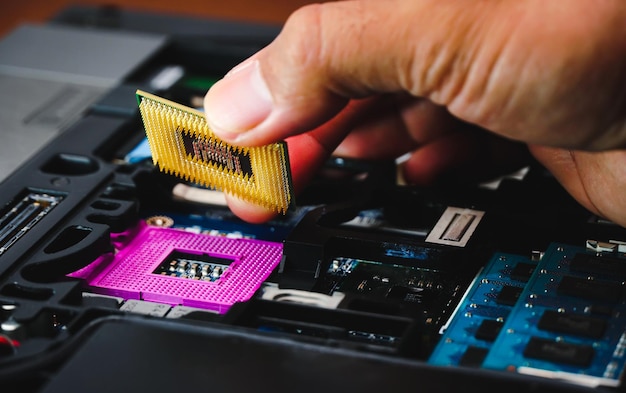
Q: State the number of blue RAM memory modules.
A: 2